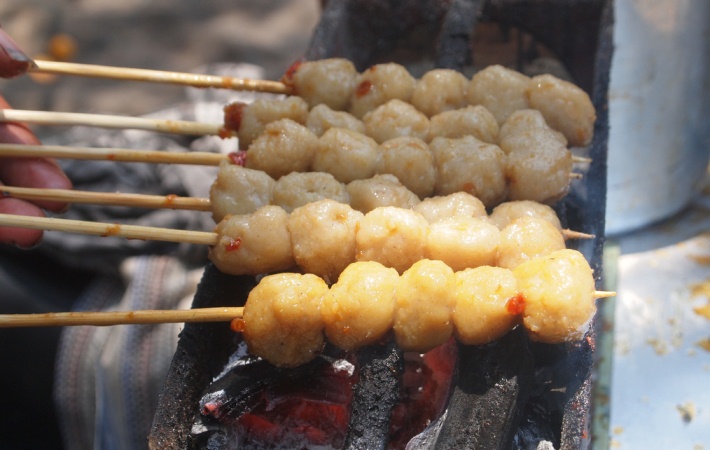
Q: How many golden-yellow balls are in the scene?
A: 5